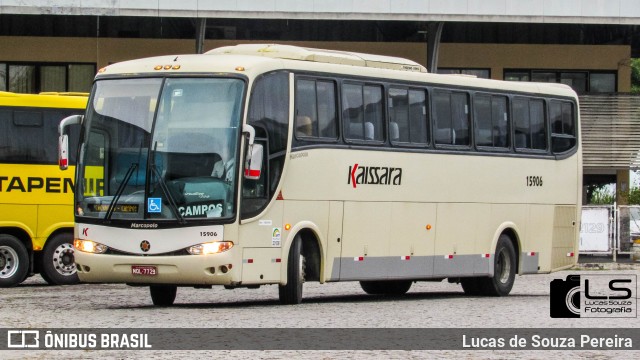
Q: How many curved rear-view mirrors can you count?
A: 2